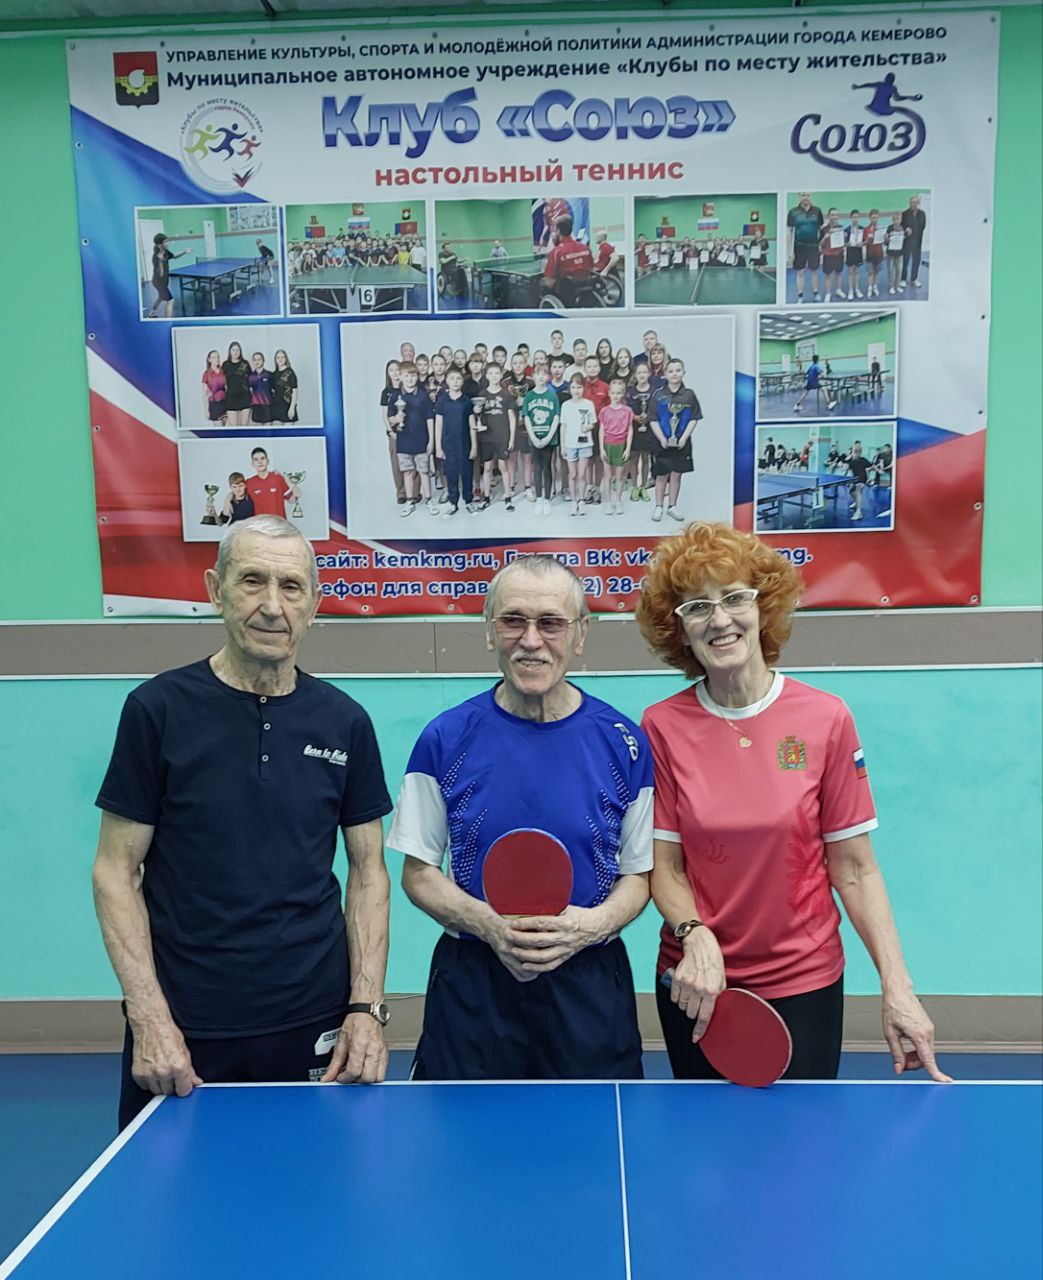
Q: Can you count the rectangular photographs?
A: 10